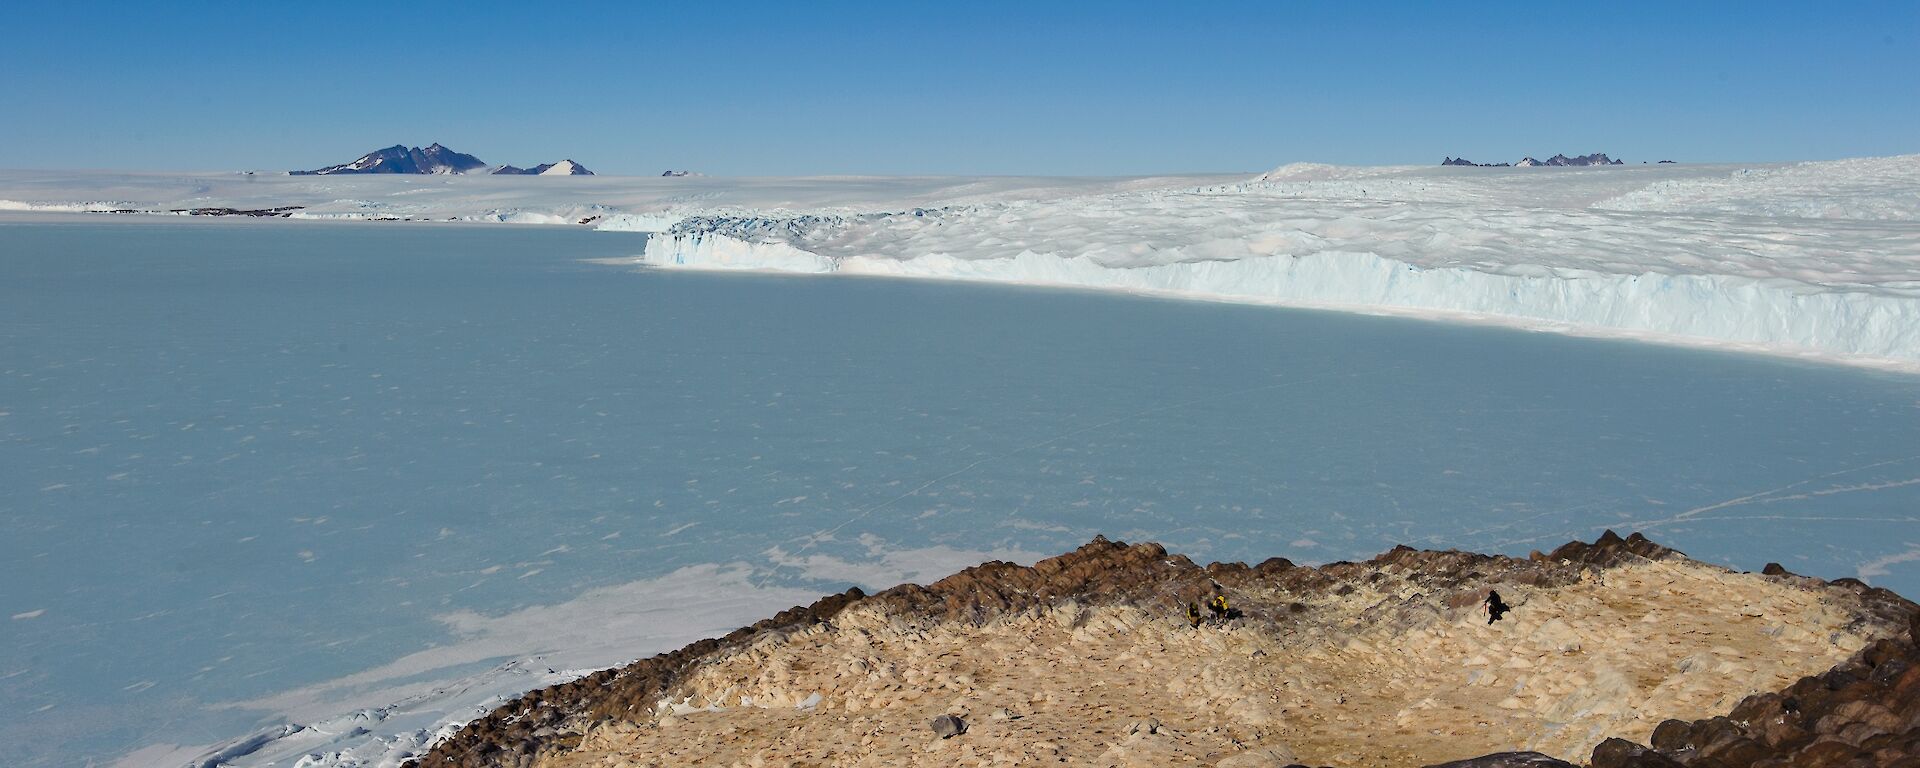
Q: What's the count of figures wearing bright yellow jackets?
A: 2